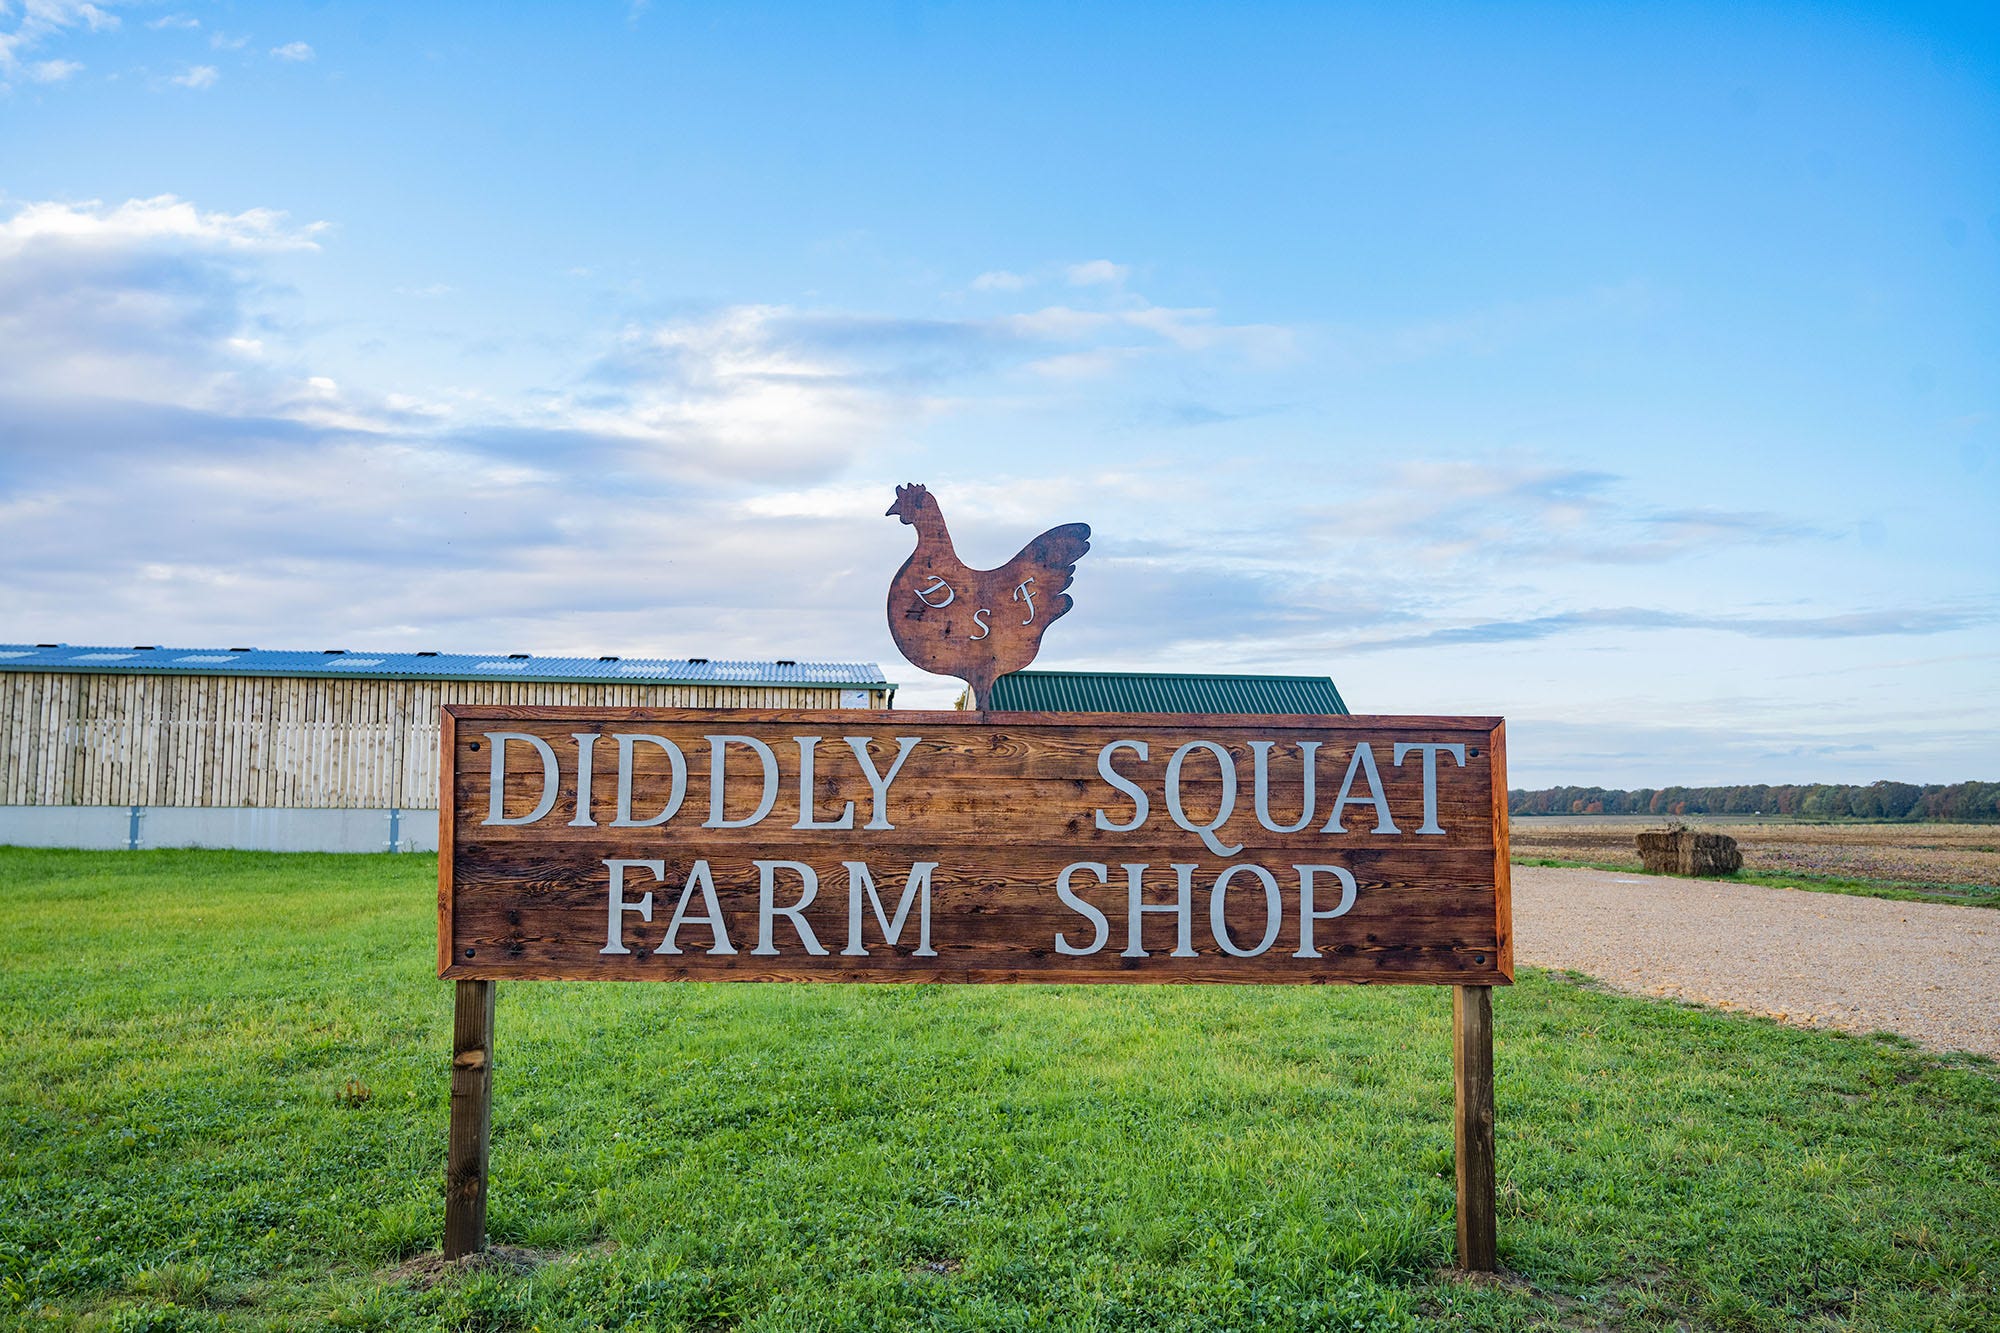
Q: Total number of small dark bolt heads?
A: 4